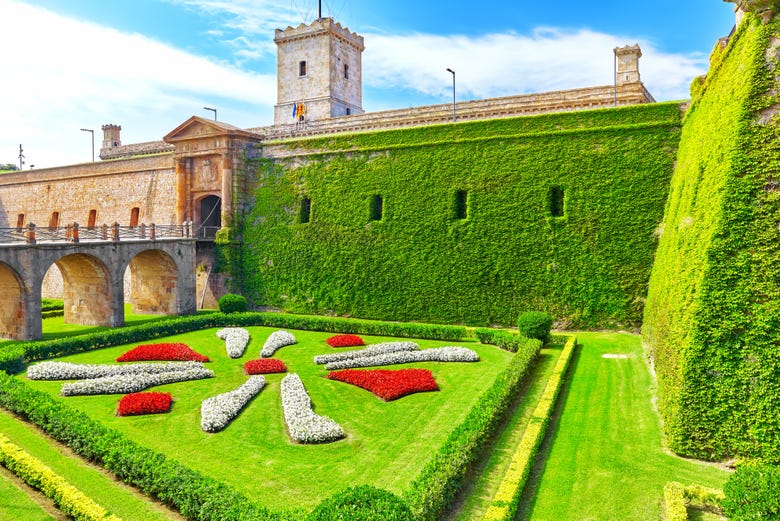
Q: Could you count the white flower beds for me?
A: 8